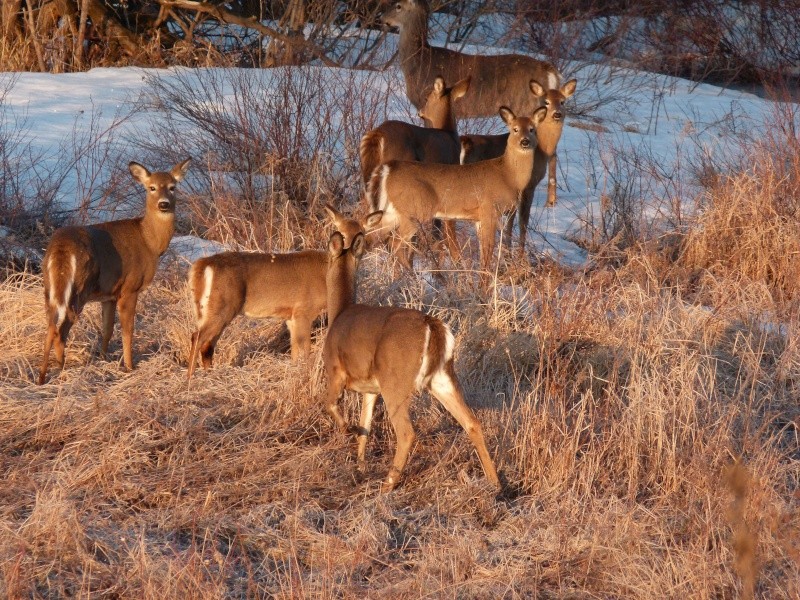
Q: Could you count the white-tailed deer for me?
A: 7